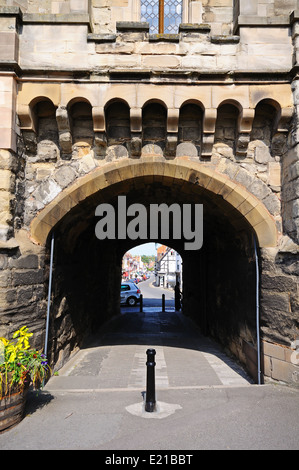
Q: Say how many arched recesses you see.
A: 7